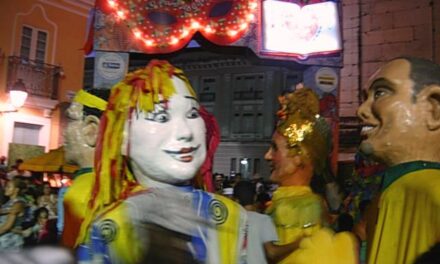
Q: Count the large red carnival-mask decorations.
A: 1